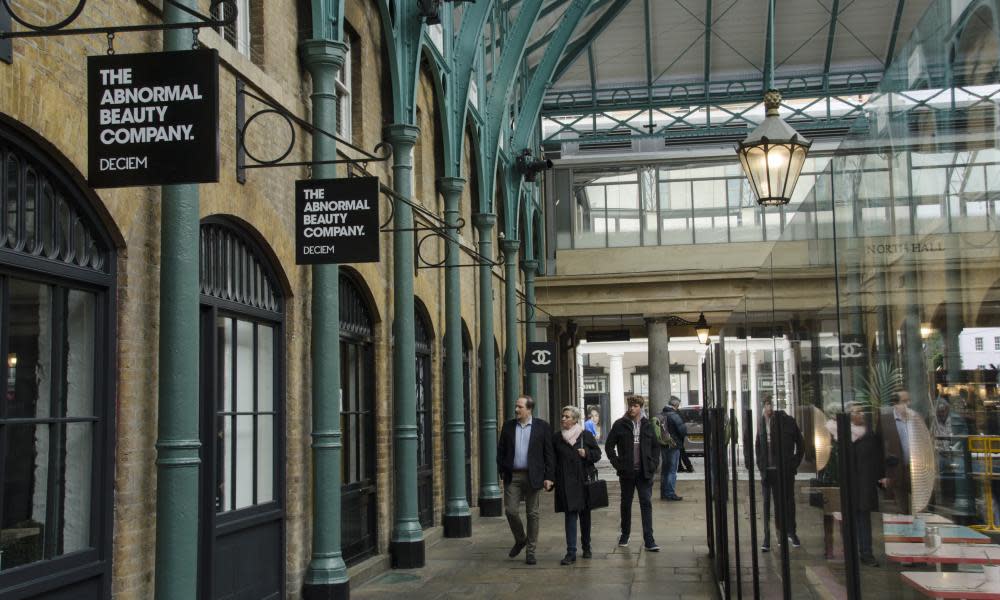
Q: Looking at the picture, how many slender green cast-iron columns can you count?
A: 7